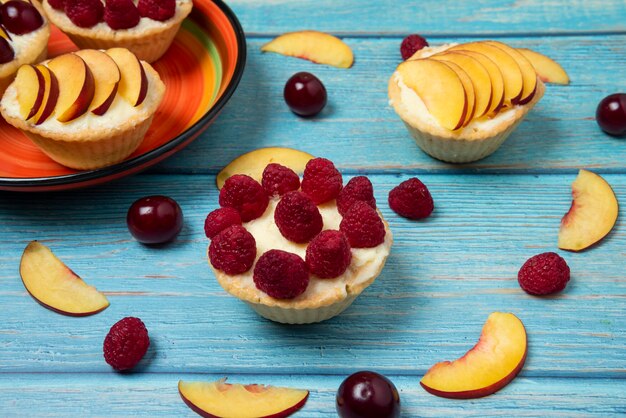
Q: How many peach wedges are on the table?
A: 7